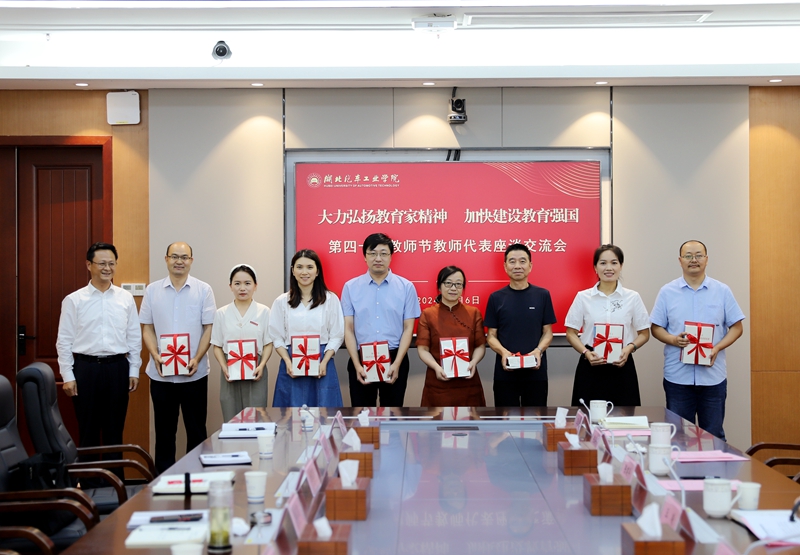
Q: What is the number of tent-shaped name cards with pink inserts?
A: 10